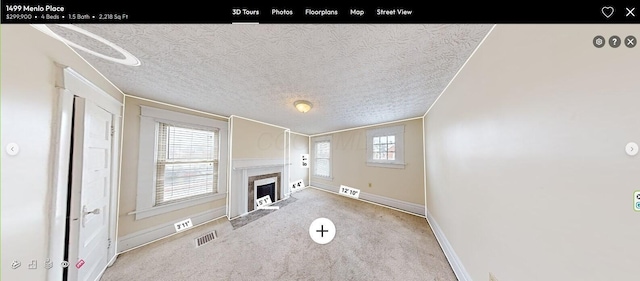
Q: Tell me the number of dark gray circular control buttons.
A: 3